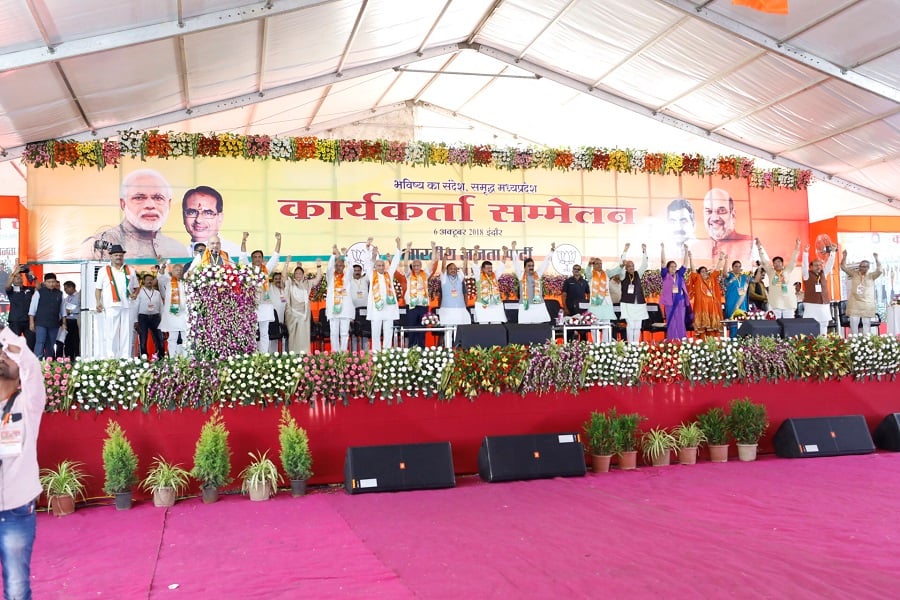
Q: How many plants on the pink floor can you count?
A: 12